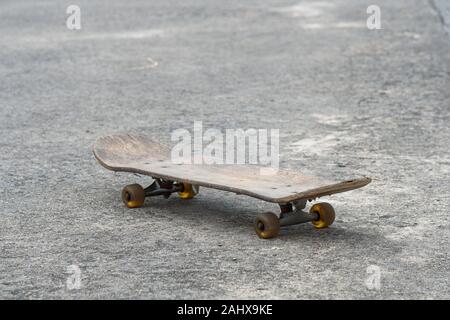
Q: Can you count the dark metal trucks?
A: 2